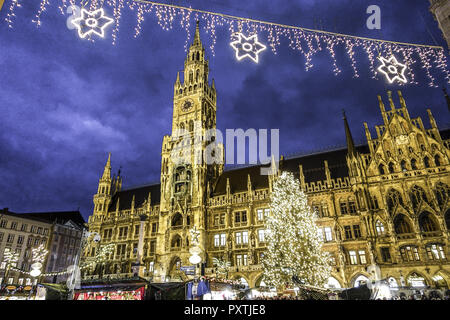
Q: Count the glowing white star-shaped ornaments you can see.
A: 3